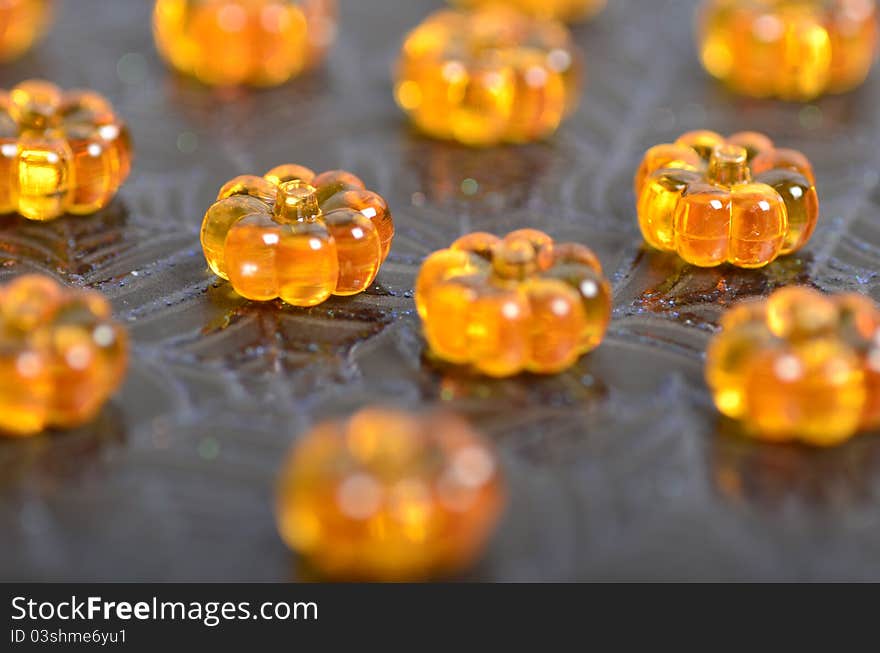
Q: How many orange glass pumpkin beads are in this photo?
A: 12